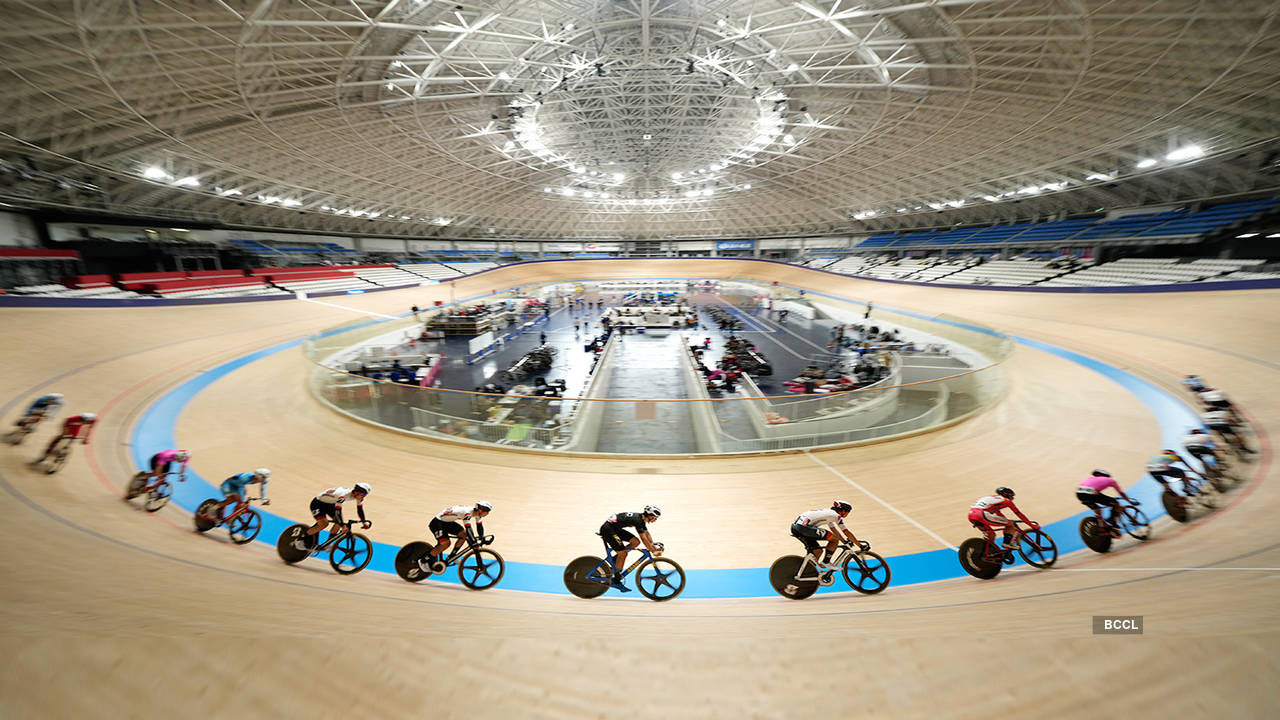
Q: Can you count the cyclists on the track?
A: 15